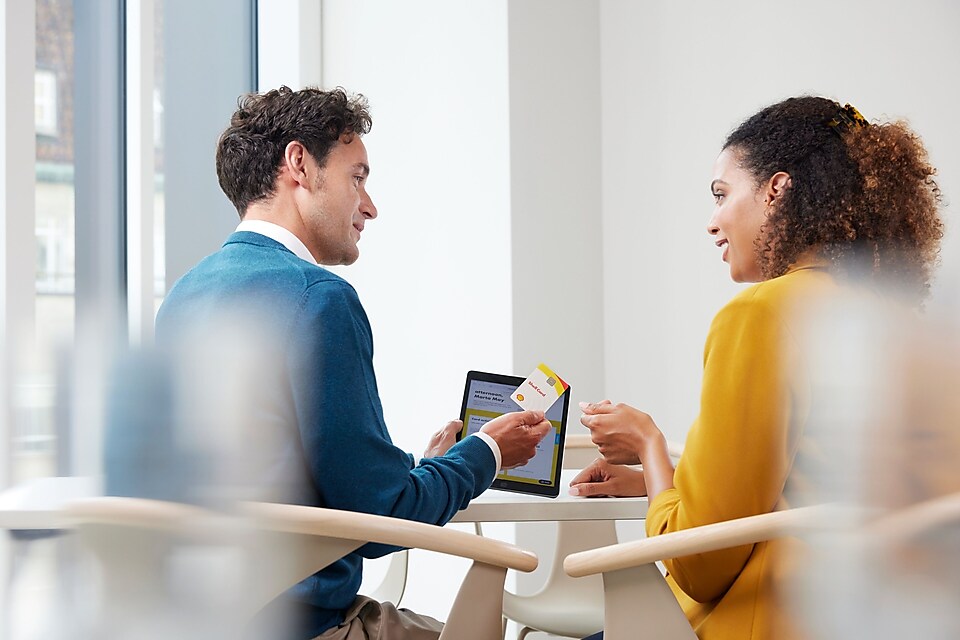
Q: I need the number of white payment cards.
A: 1